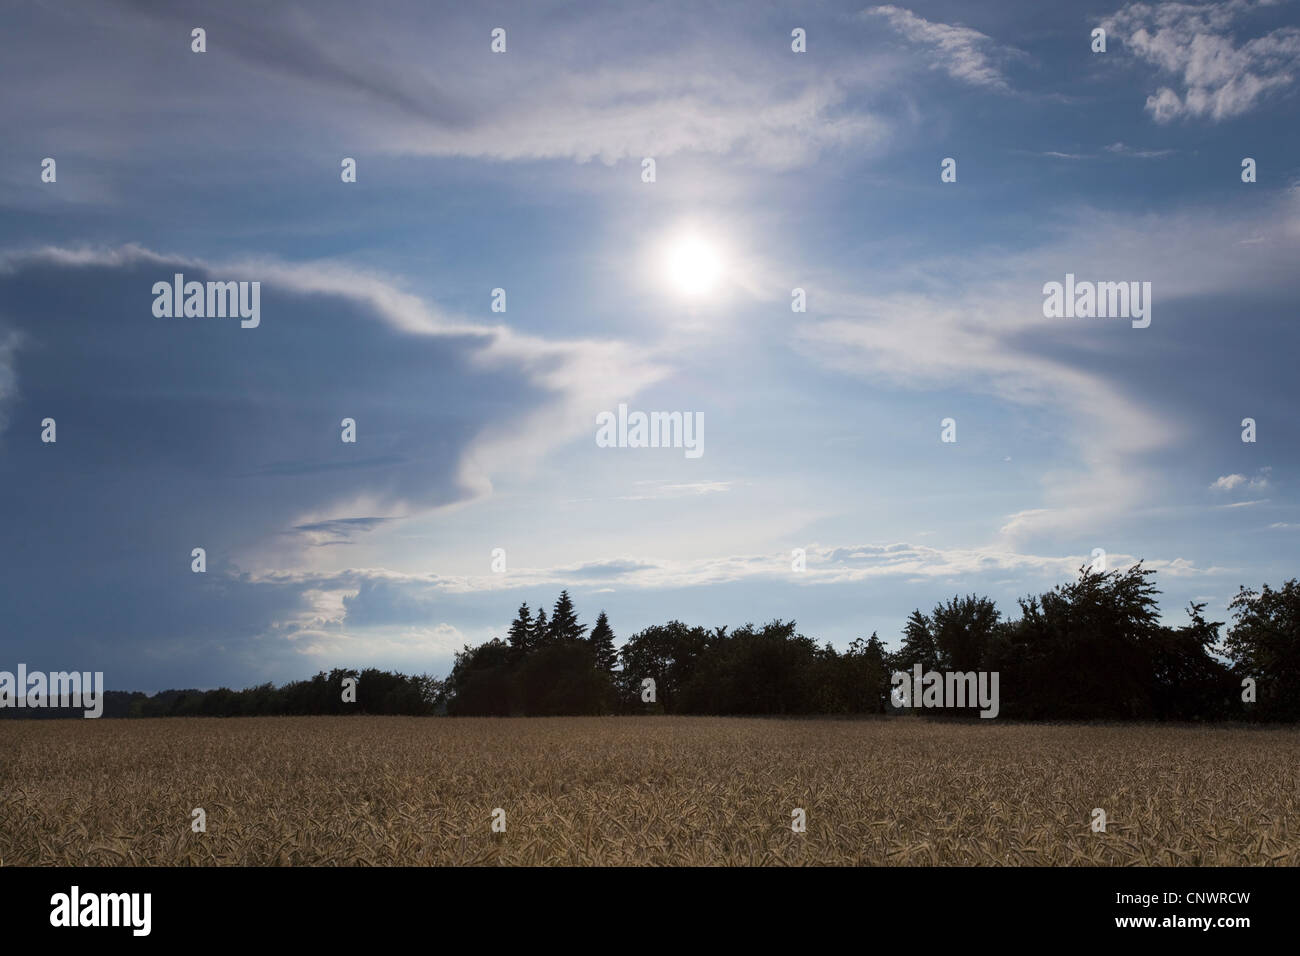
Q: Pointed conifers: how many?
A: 4